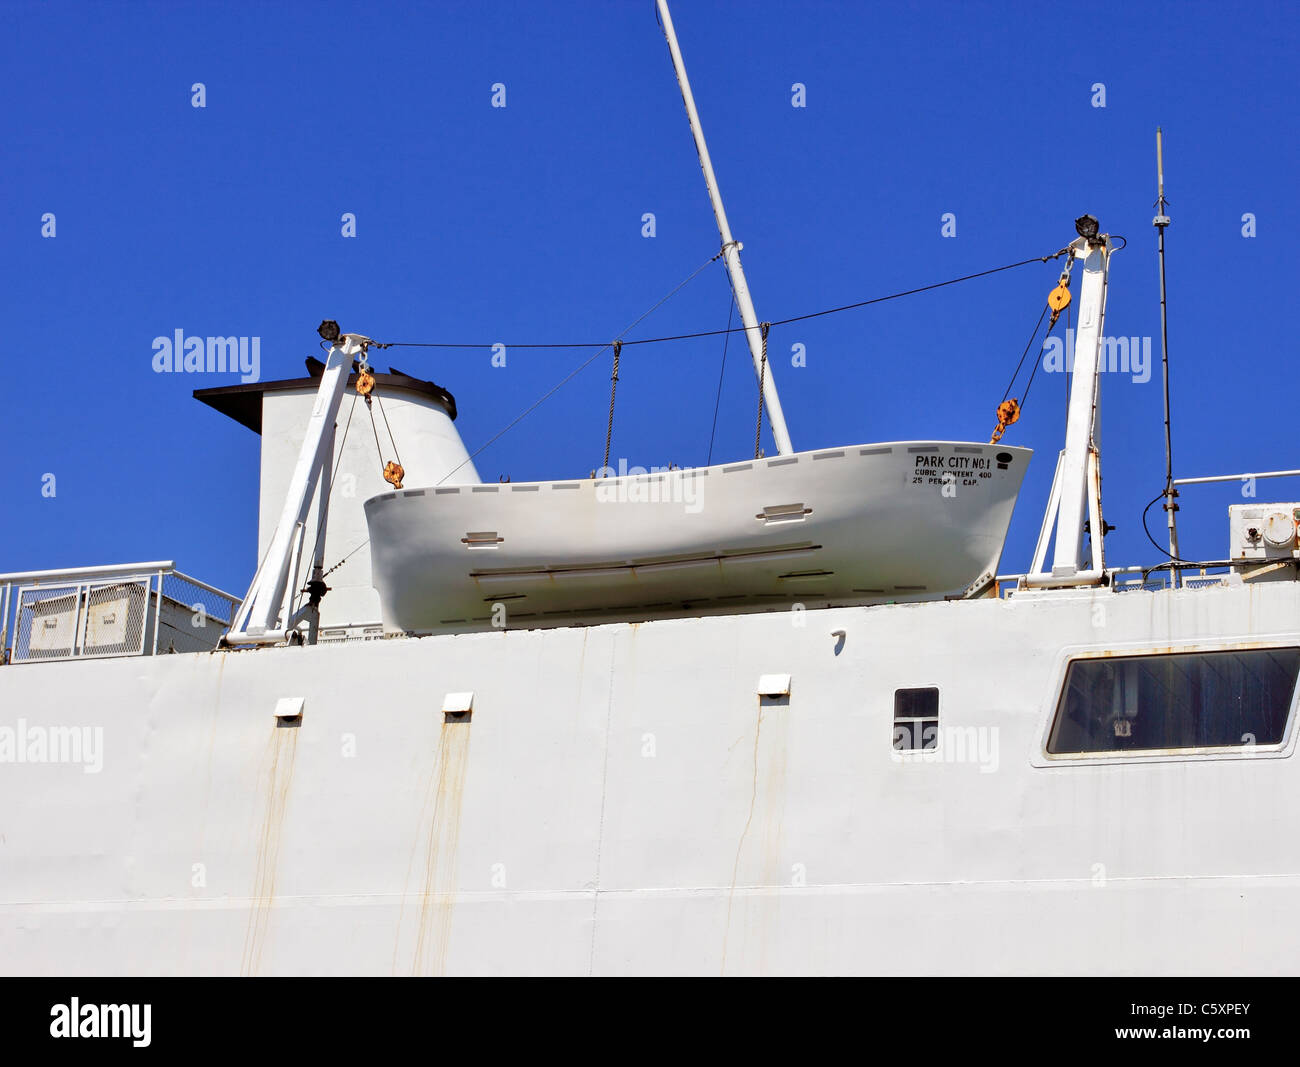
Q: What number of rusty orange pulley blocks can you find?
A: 4